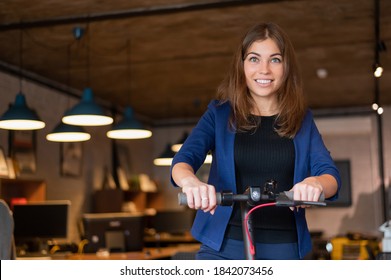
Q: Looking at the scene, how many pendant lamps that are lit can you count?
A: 7